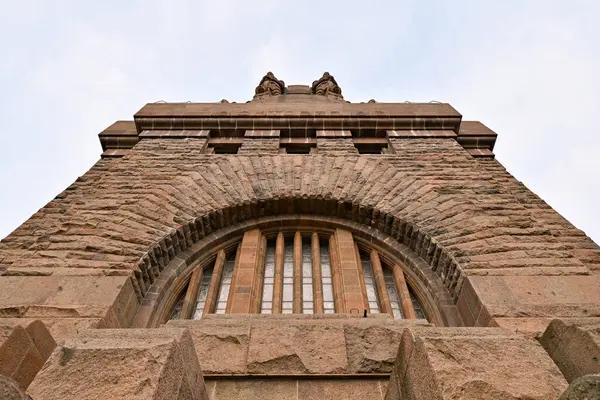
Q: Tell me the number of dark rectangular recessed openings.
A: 3